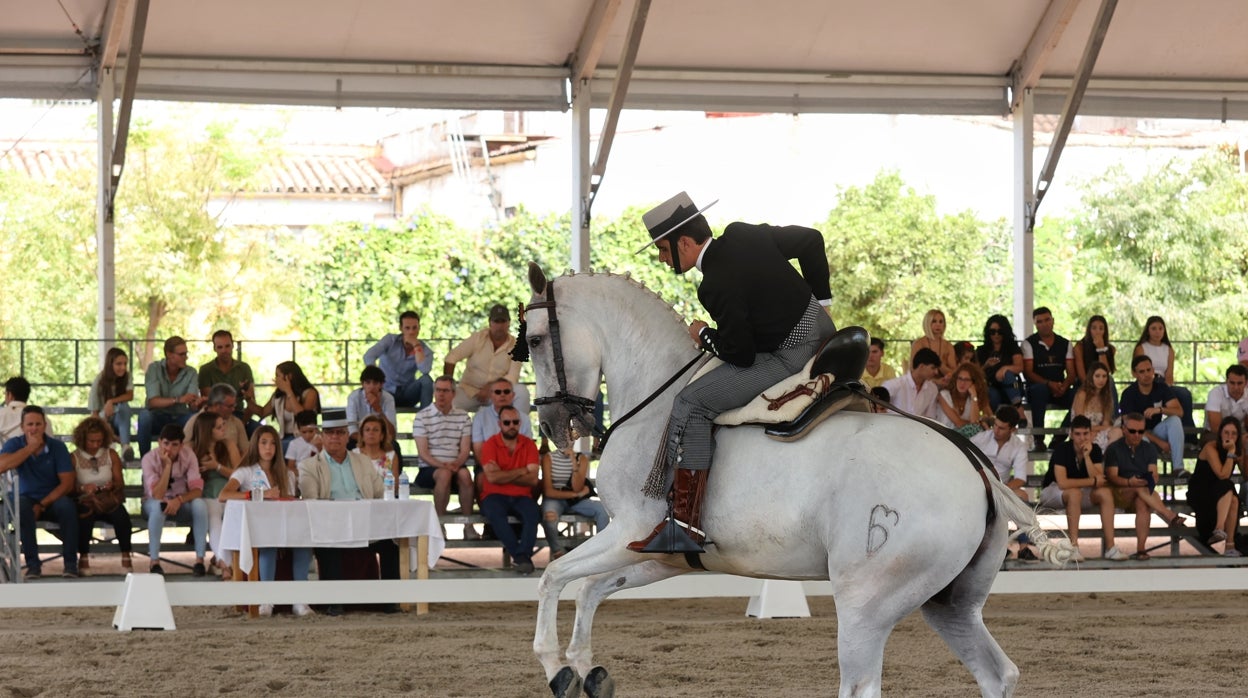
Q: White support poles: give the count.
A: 3